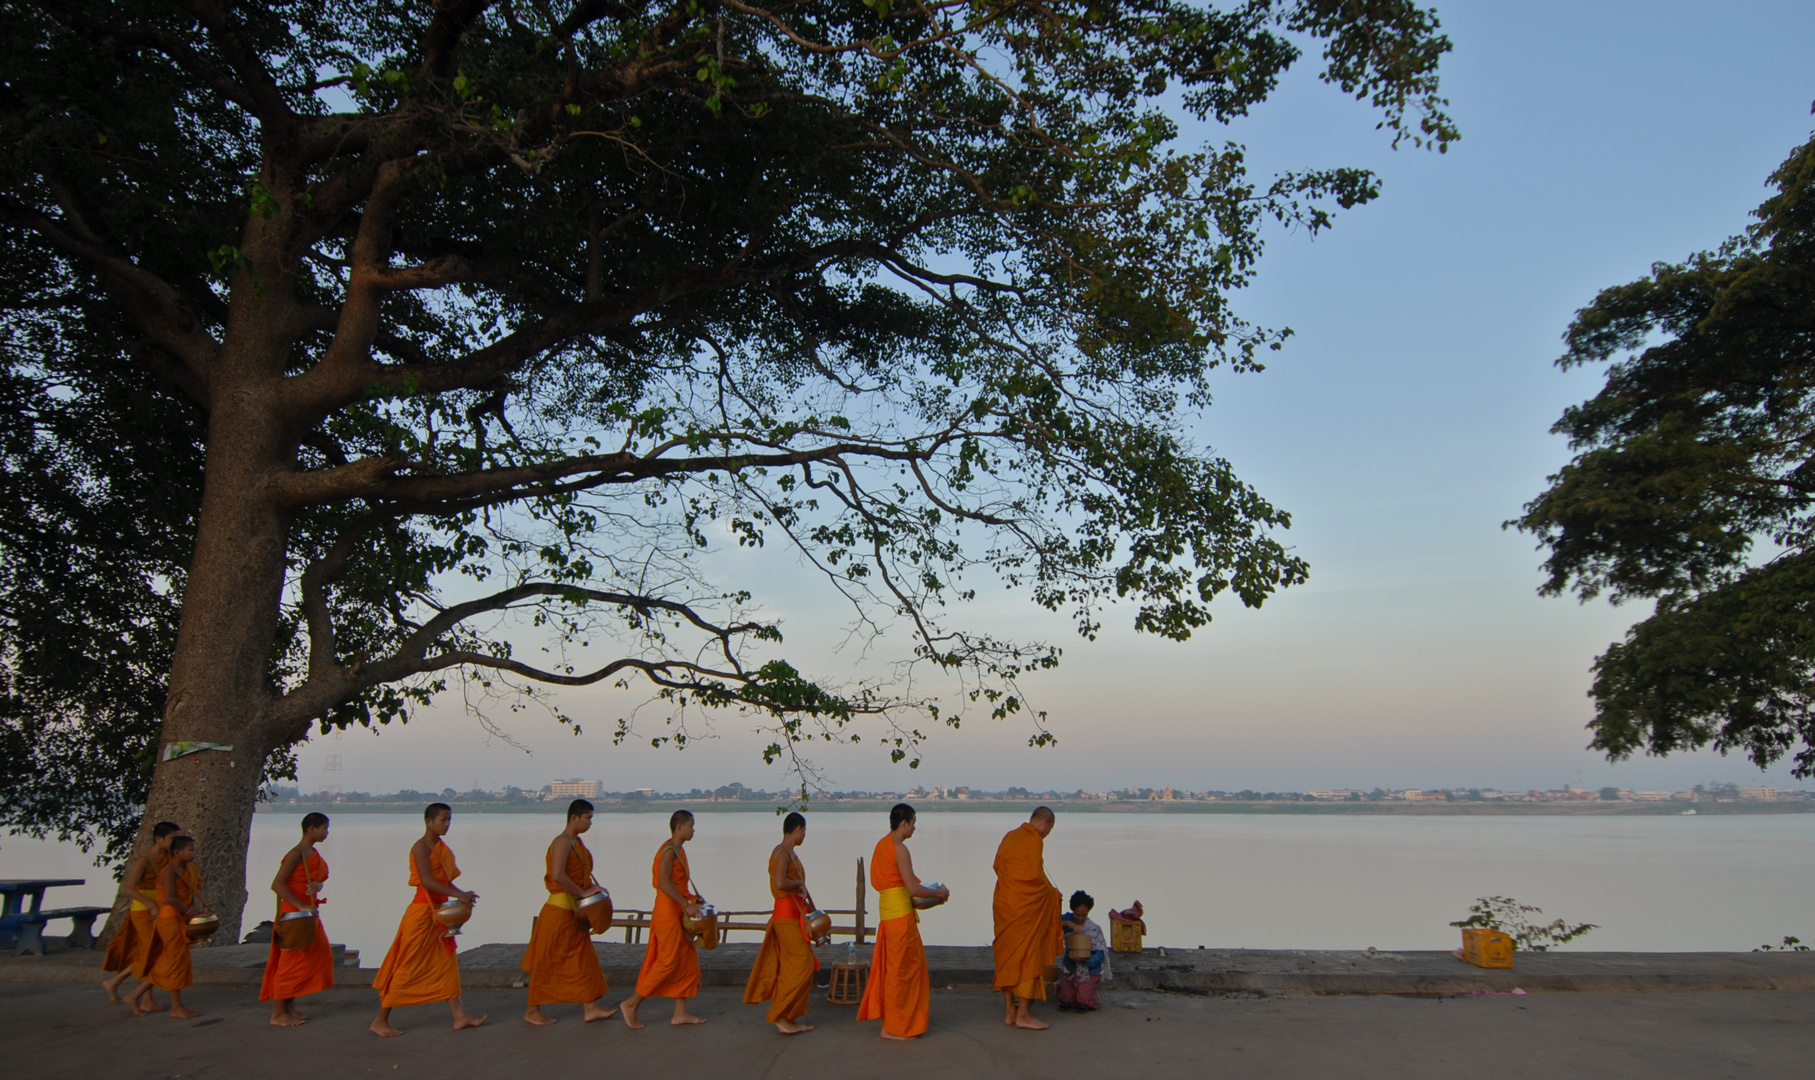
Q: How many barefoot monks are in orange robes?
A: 9